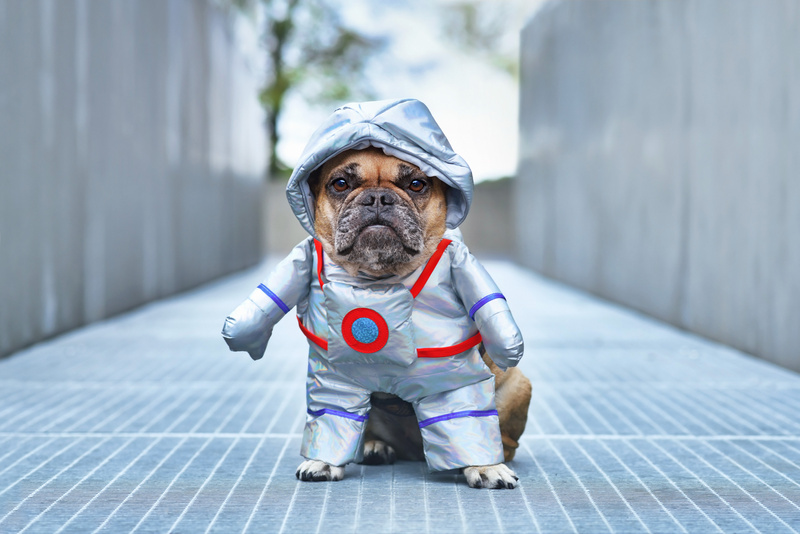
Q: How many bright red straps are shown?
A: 4